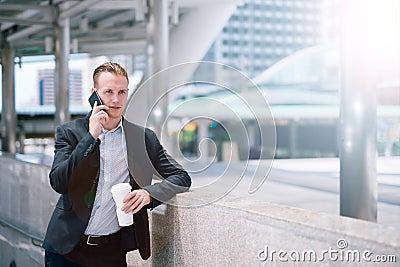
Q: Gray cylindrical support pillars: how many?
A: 4